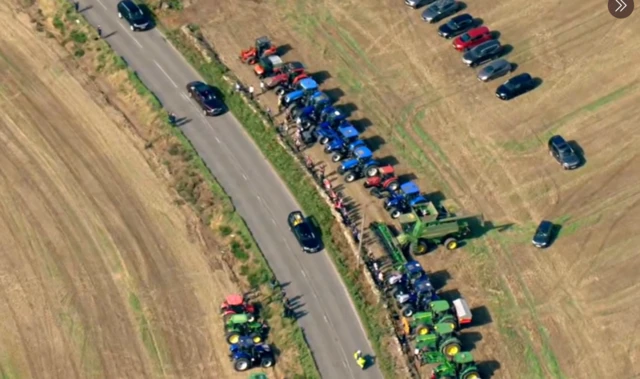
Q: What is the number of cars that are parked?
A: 9